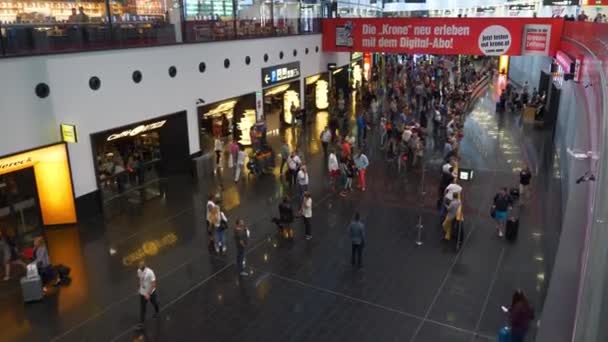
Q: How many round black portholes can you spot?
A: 12